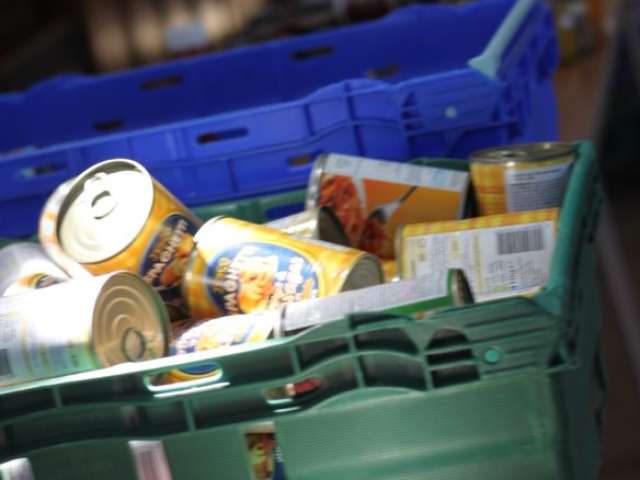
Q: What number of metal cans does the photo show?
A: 11